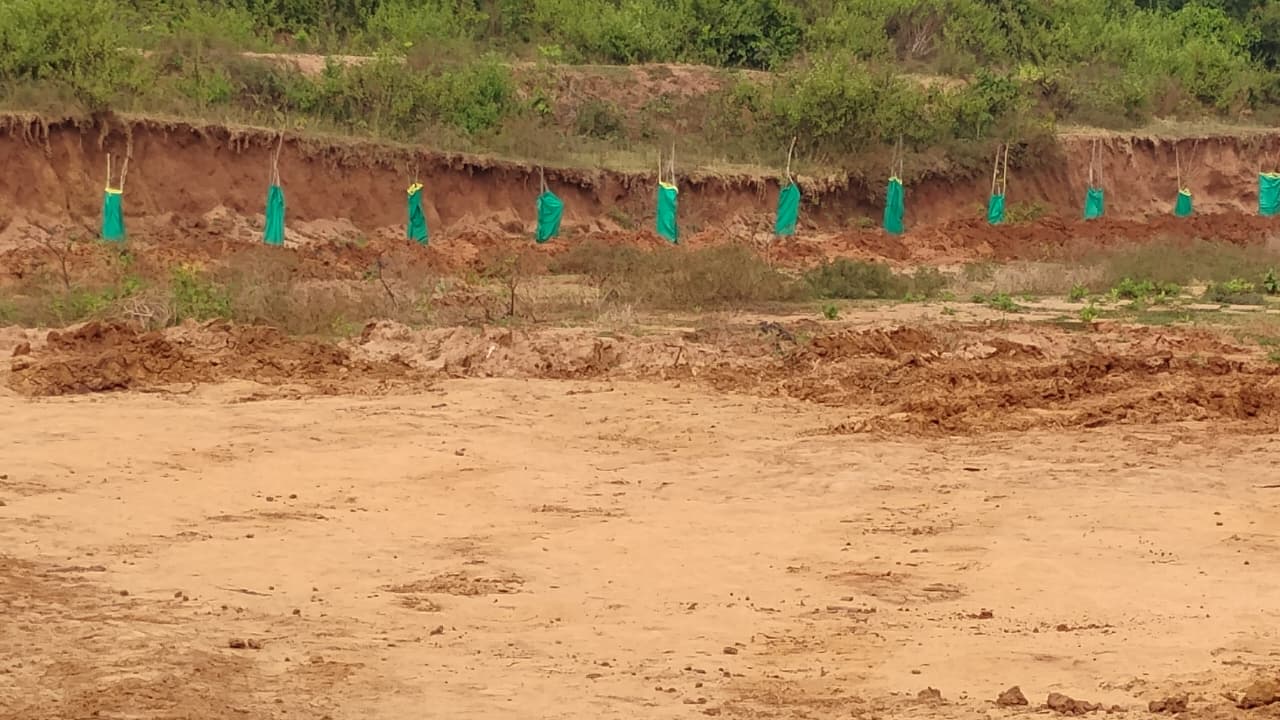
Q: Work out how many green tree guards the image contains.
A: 11